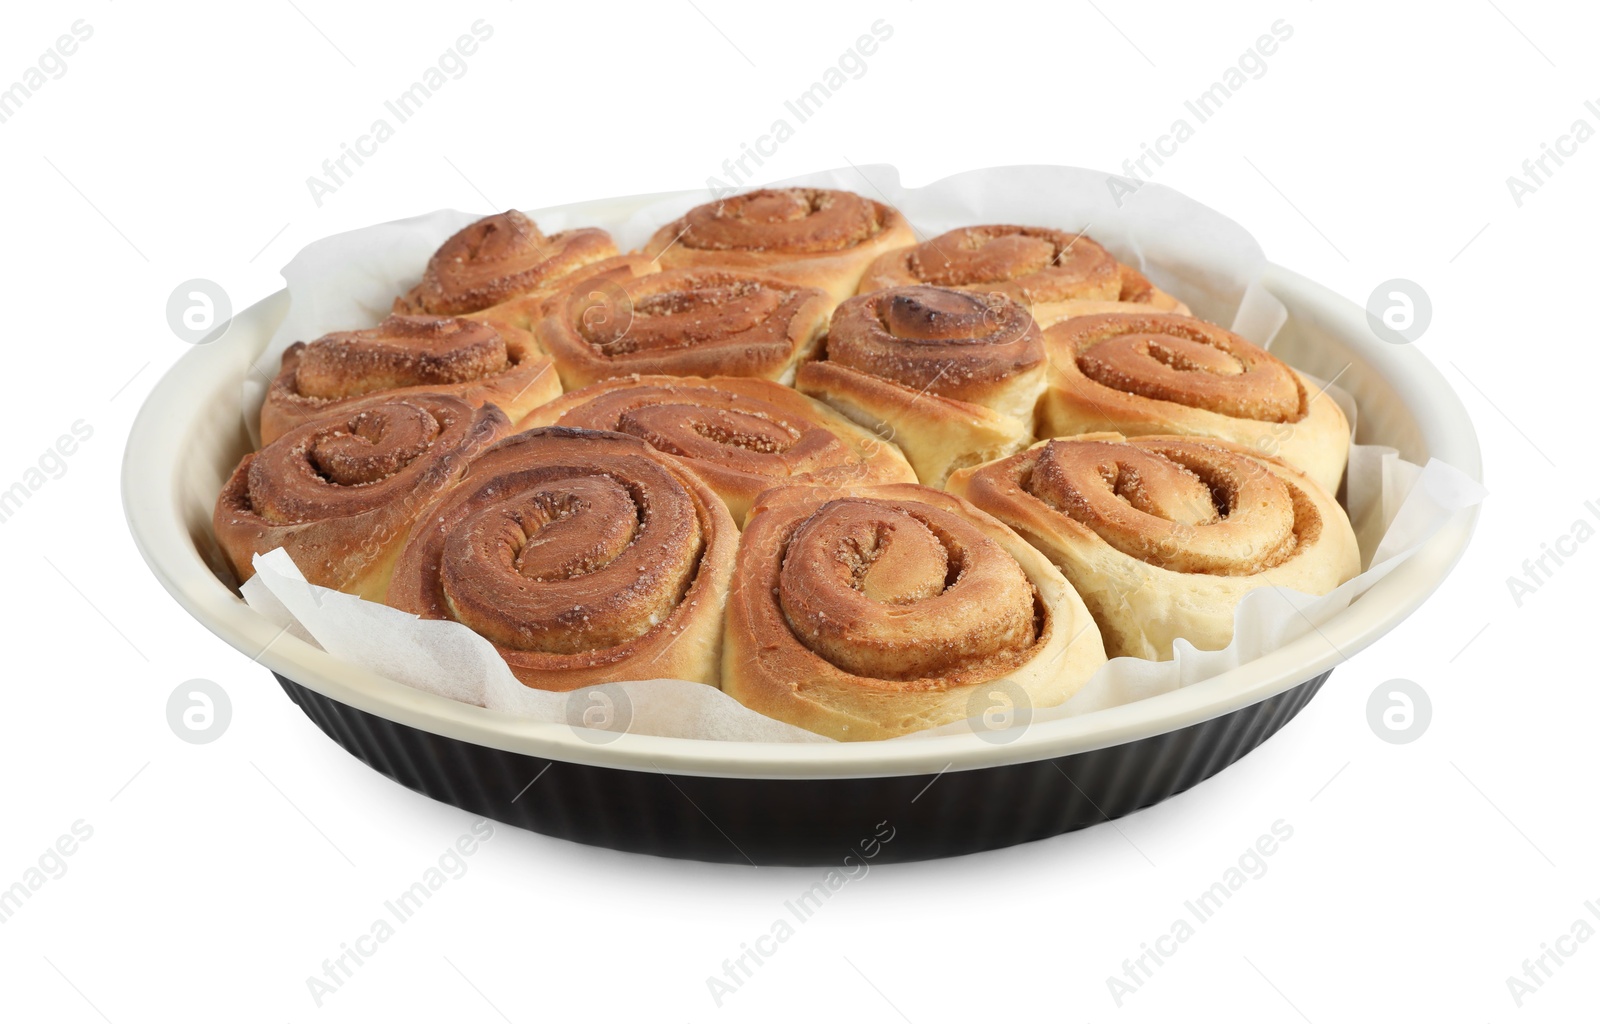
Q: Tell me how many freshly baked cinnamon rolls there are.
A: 12